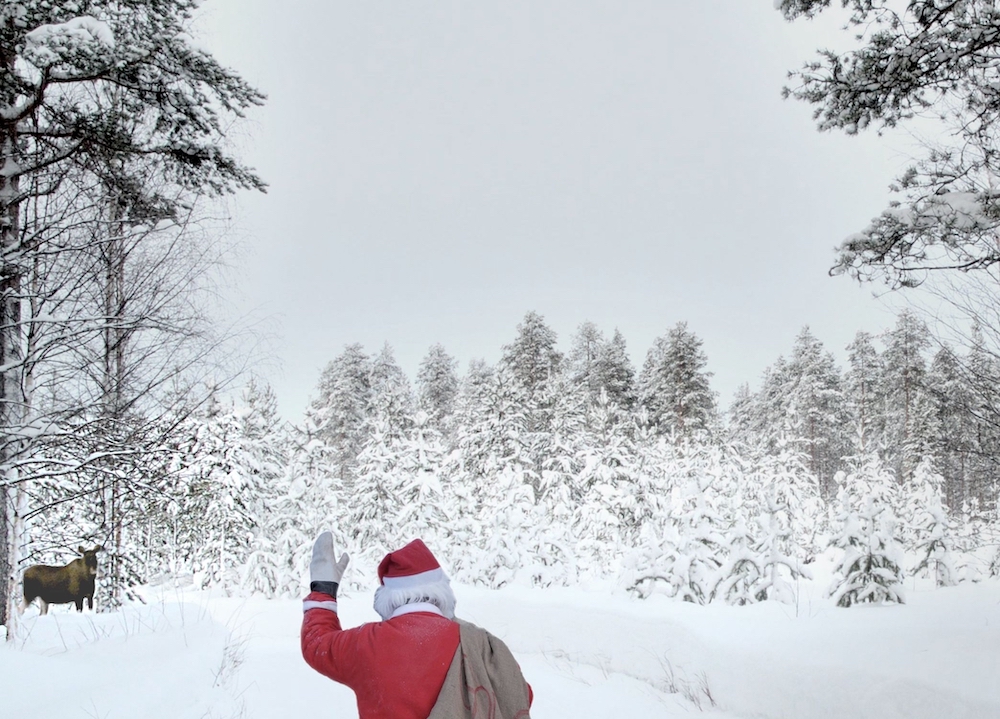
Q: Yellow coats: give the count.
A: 0